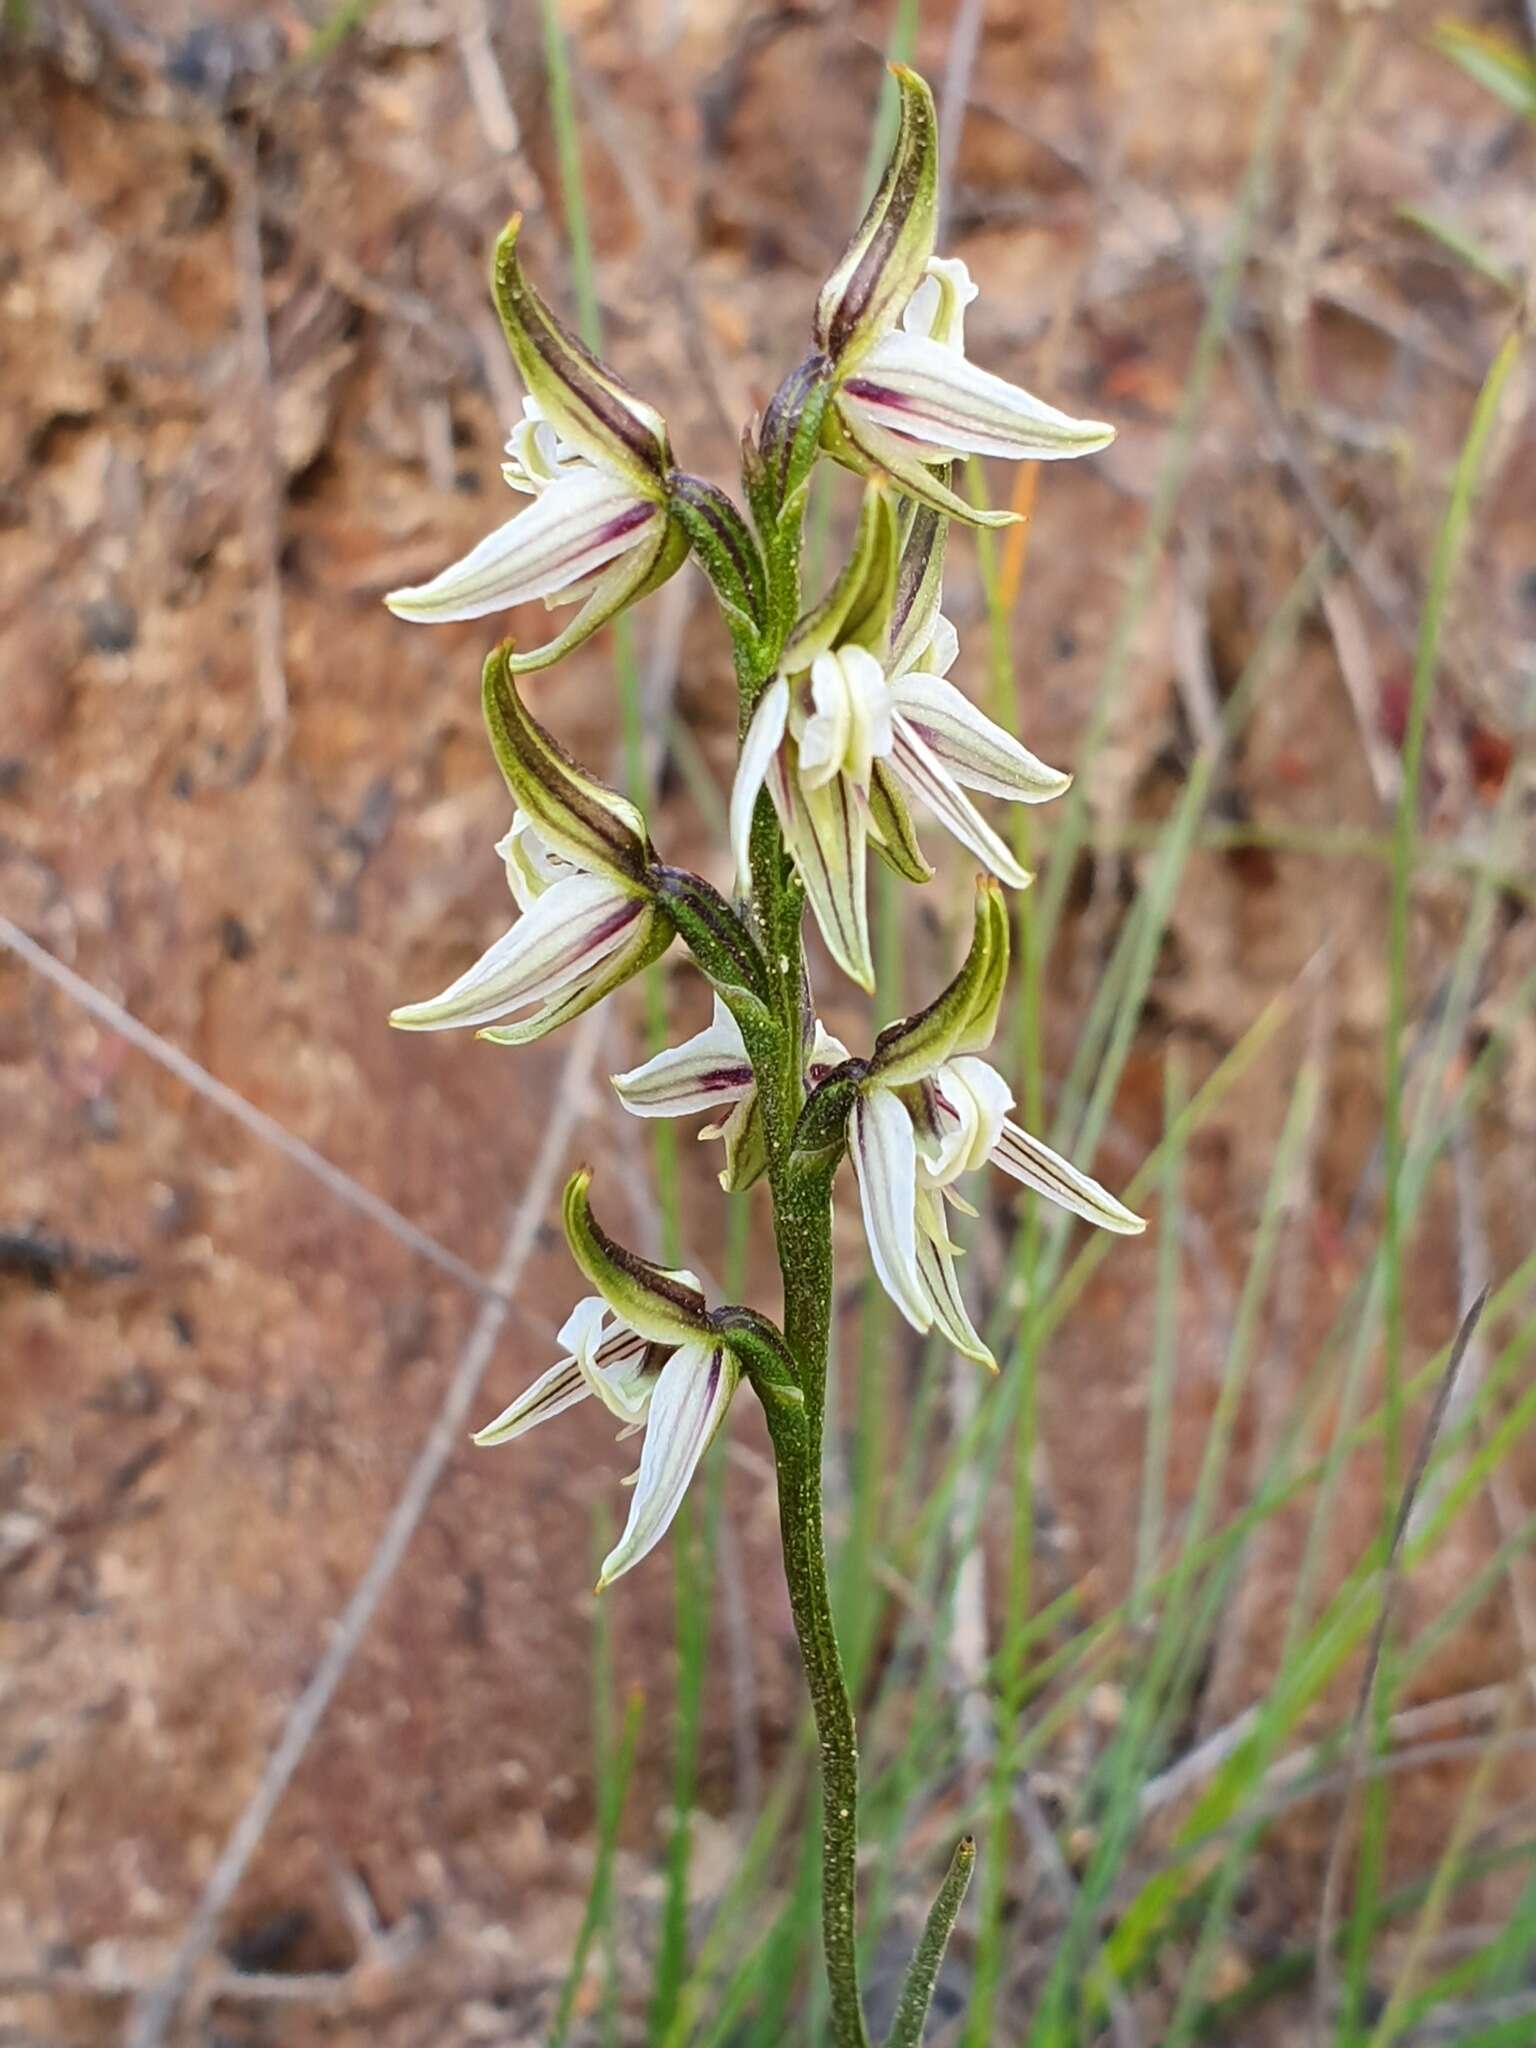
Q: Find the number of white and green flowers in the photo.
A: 8